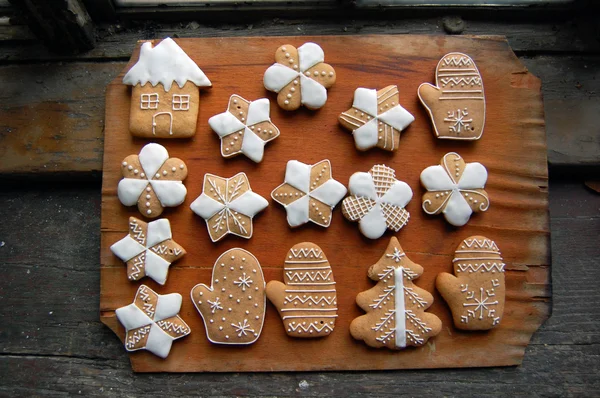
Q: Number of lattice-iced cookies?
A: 1